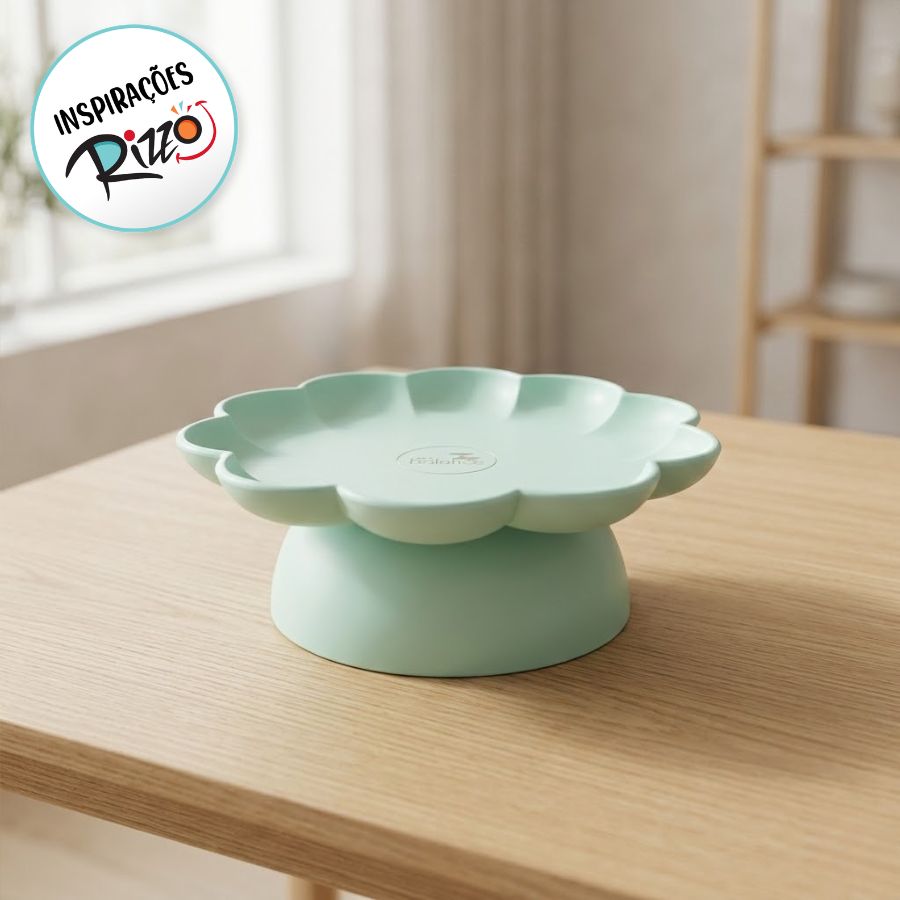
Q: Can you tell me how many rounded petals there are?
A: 10